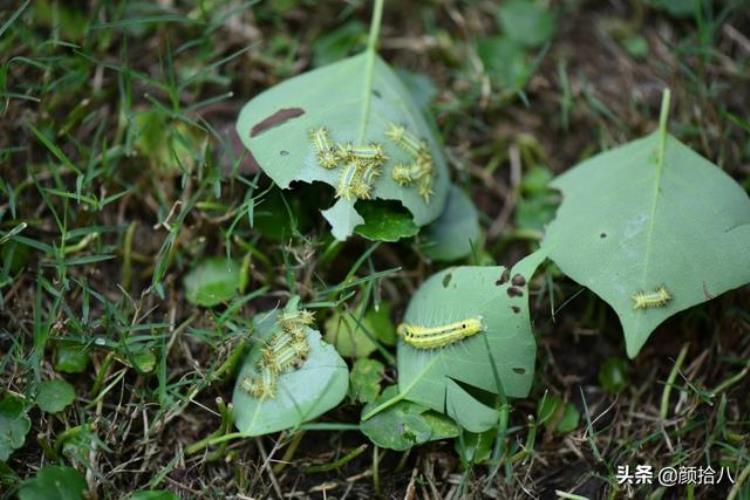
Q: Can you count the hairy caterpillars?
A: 14